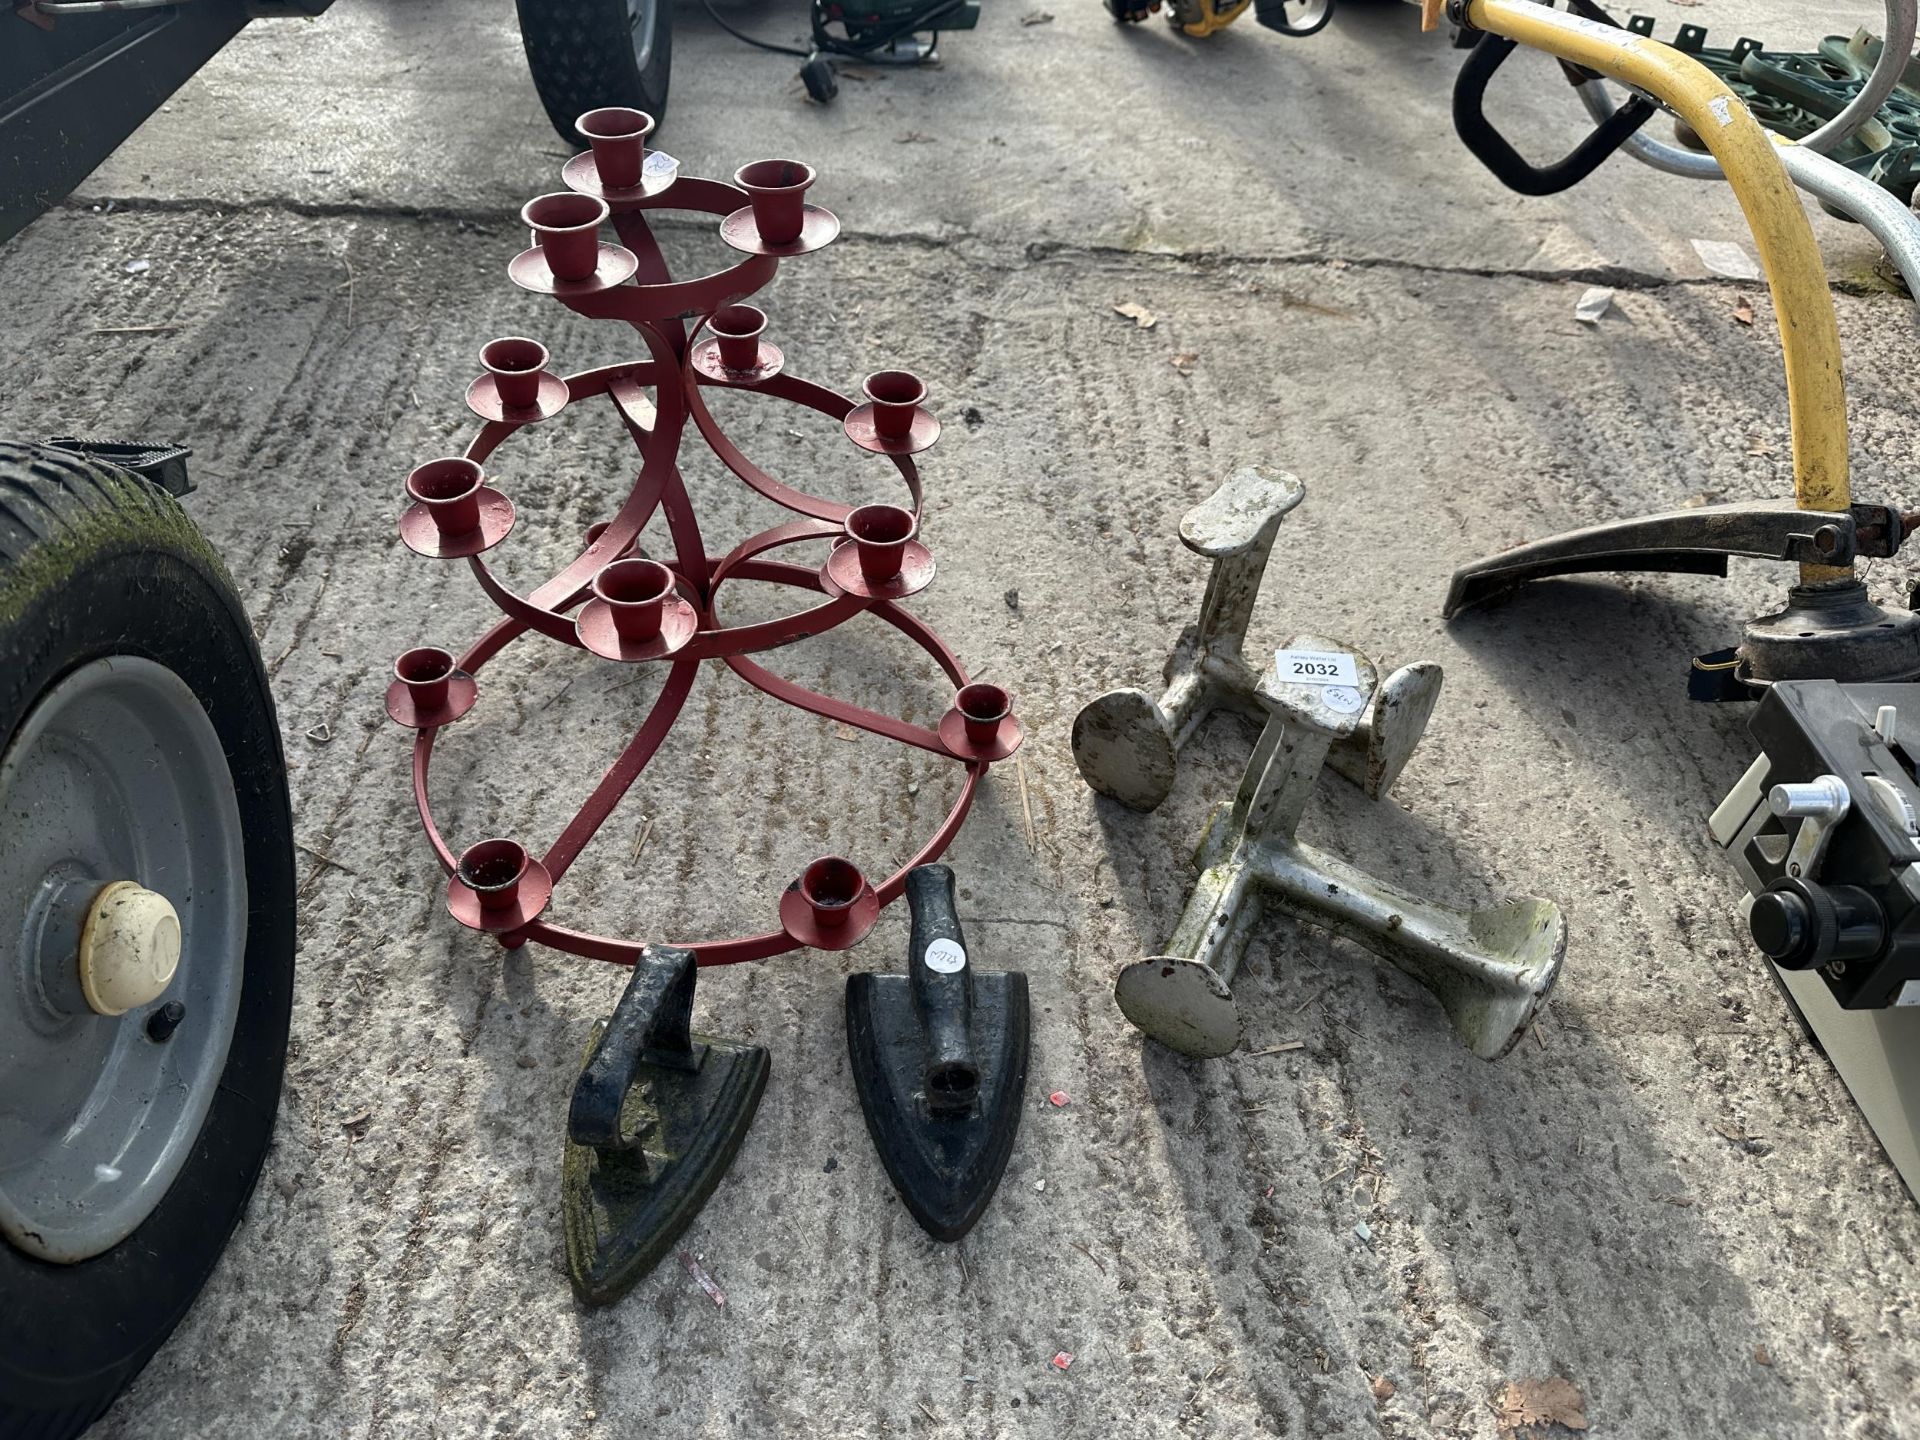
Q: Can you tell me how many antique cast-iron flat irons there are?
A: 2